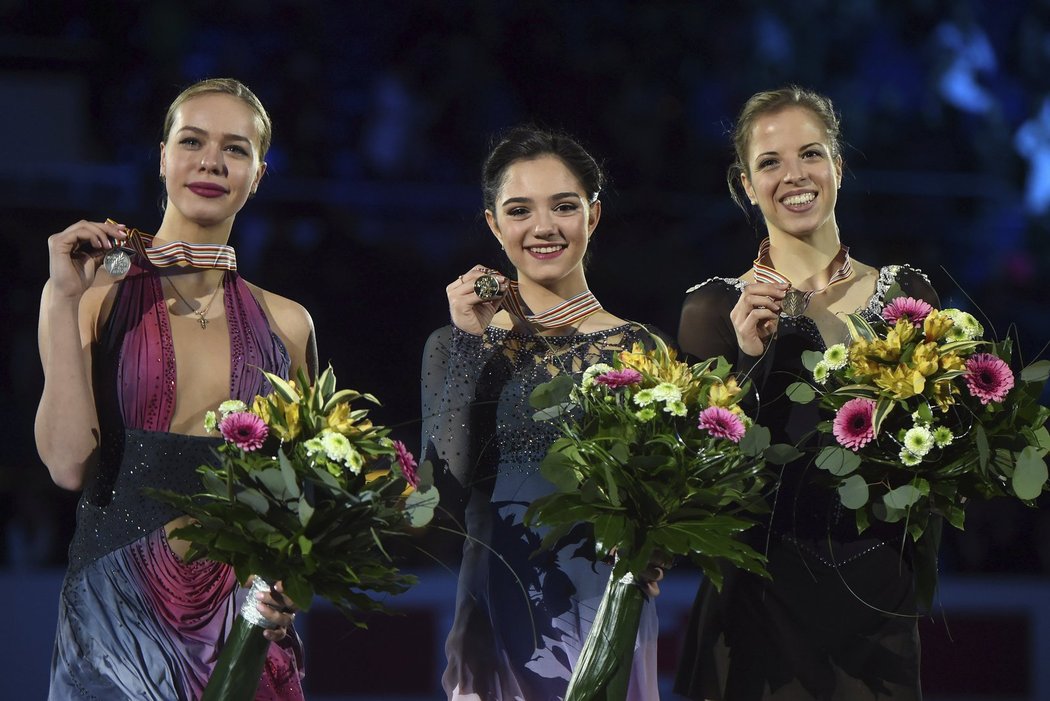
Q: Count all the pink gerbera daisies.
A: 7